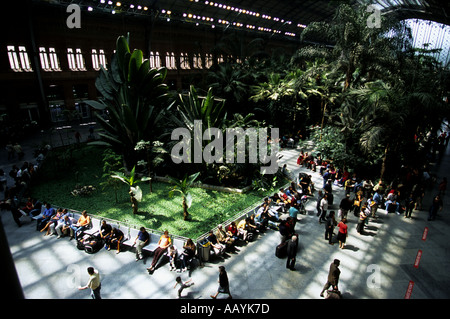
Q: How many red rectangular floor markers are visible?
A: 3